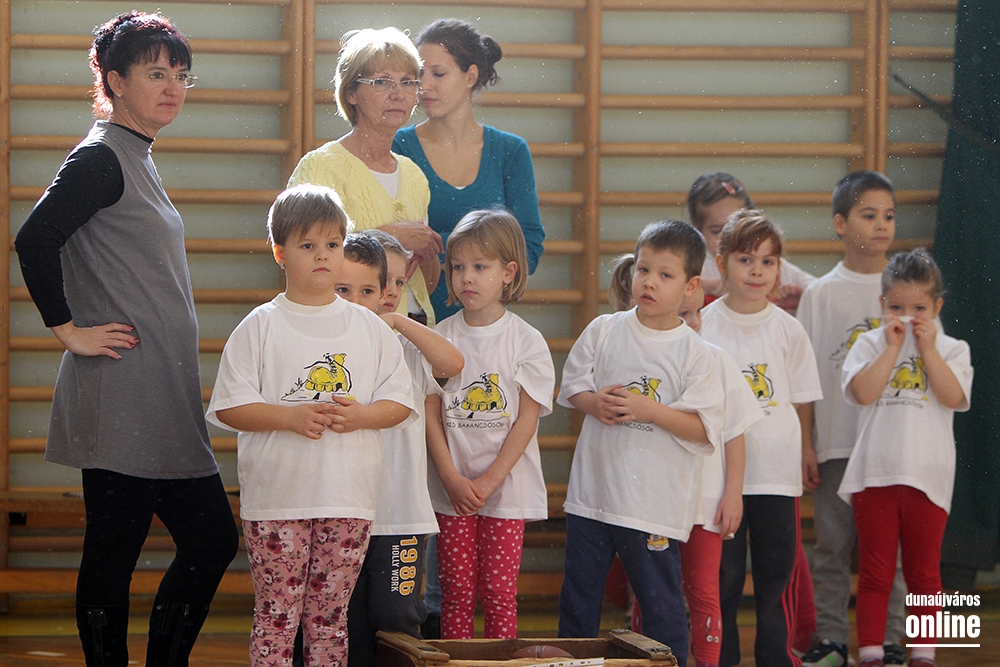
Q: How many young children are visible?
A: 10